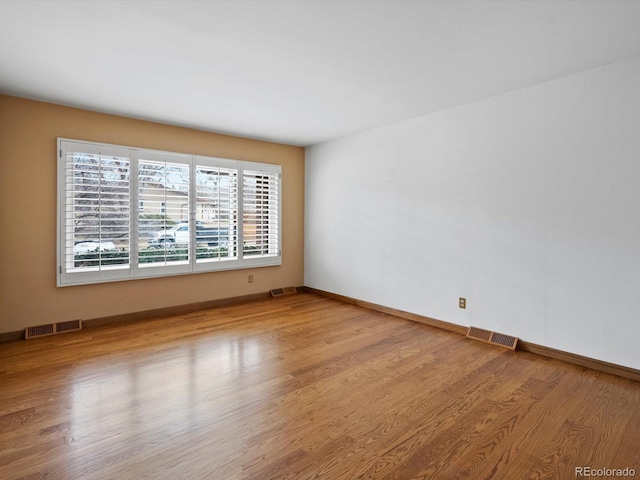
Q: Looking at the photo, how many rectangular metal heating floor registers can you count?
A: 3